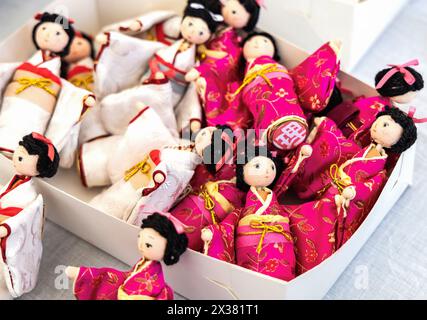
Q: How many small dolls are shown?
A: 11